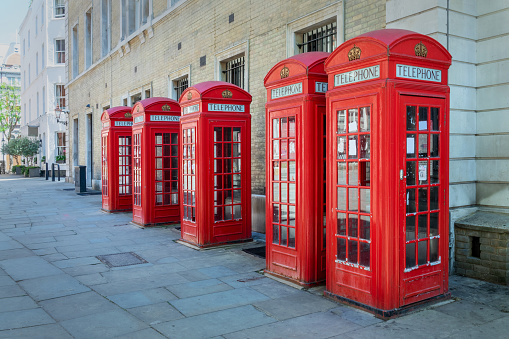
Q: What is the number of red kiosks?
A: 5